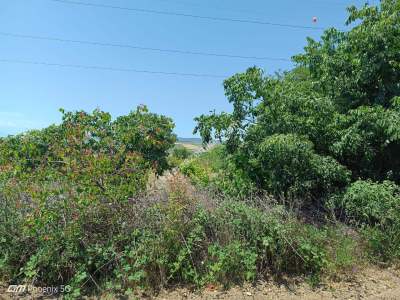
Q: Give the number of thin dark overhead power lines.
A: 3